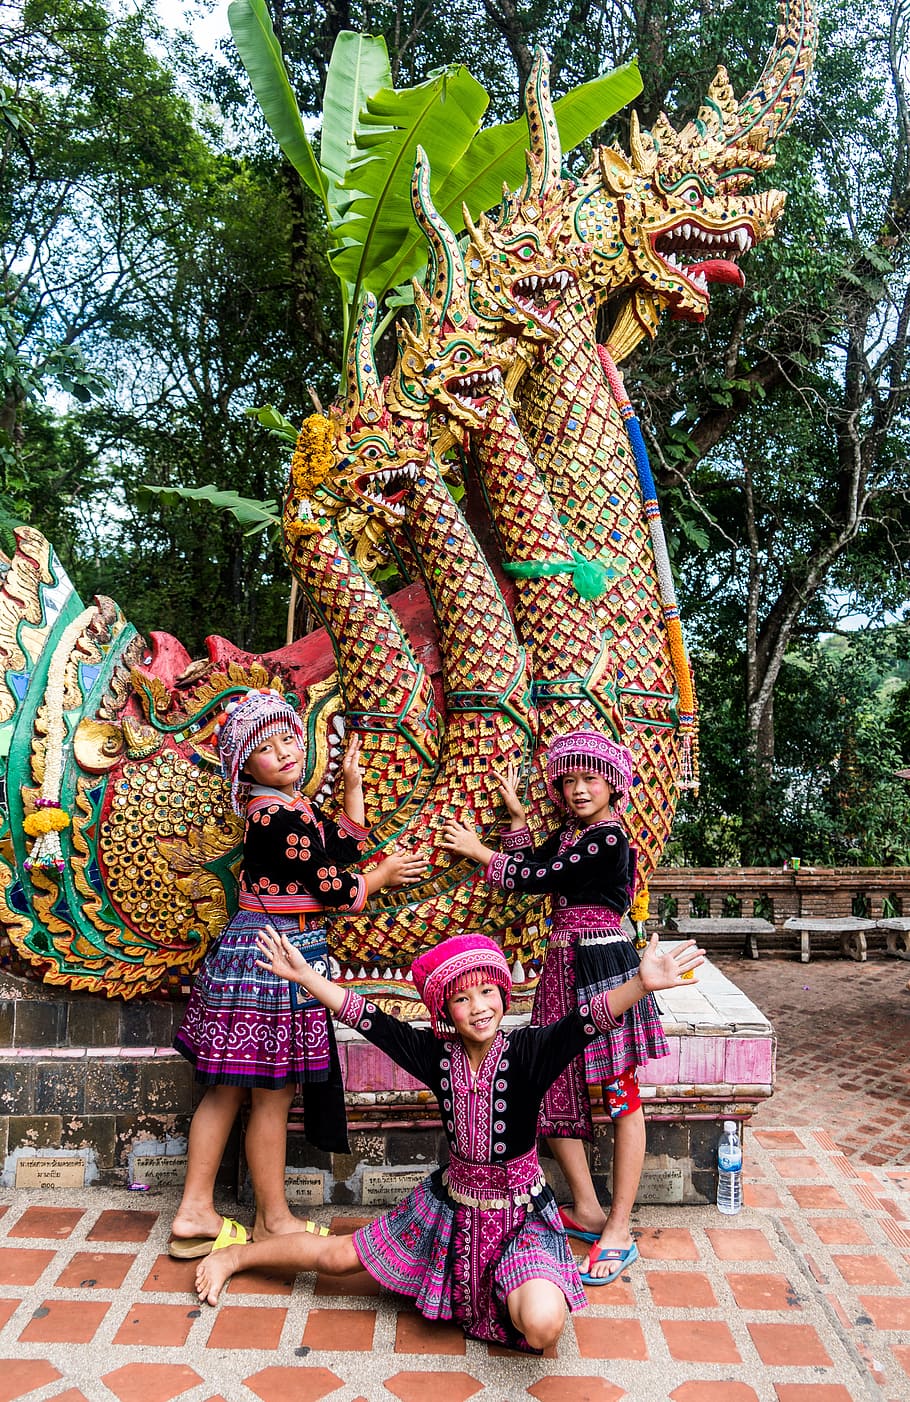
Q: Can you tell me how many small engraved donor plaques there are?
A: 5